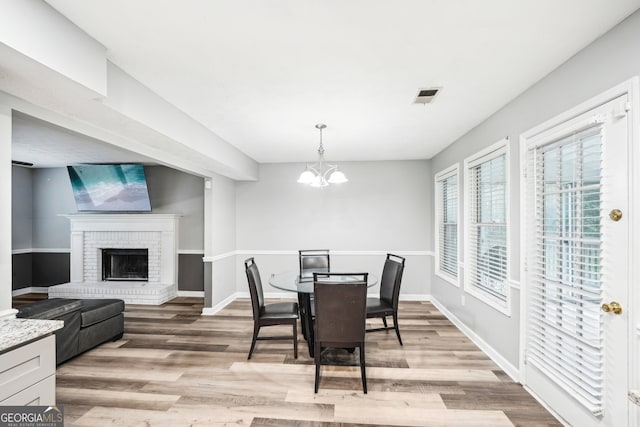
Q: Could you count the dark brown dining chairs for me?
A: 4